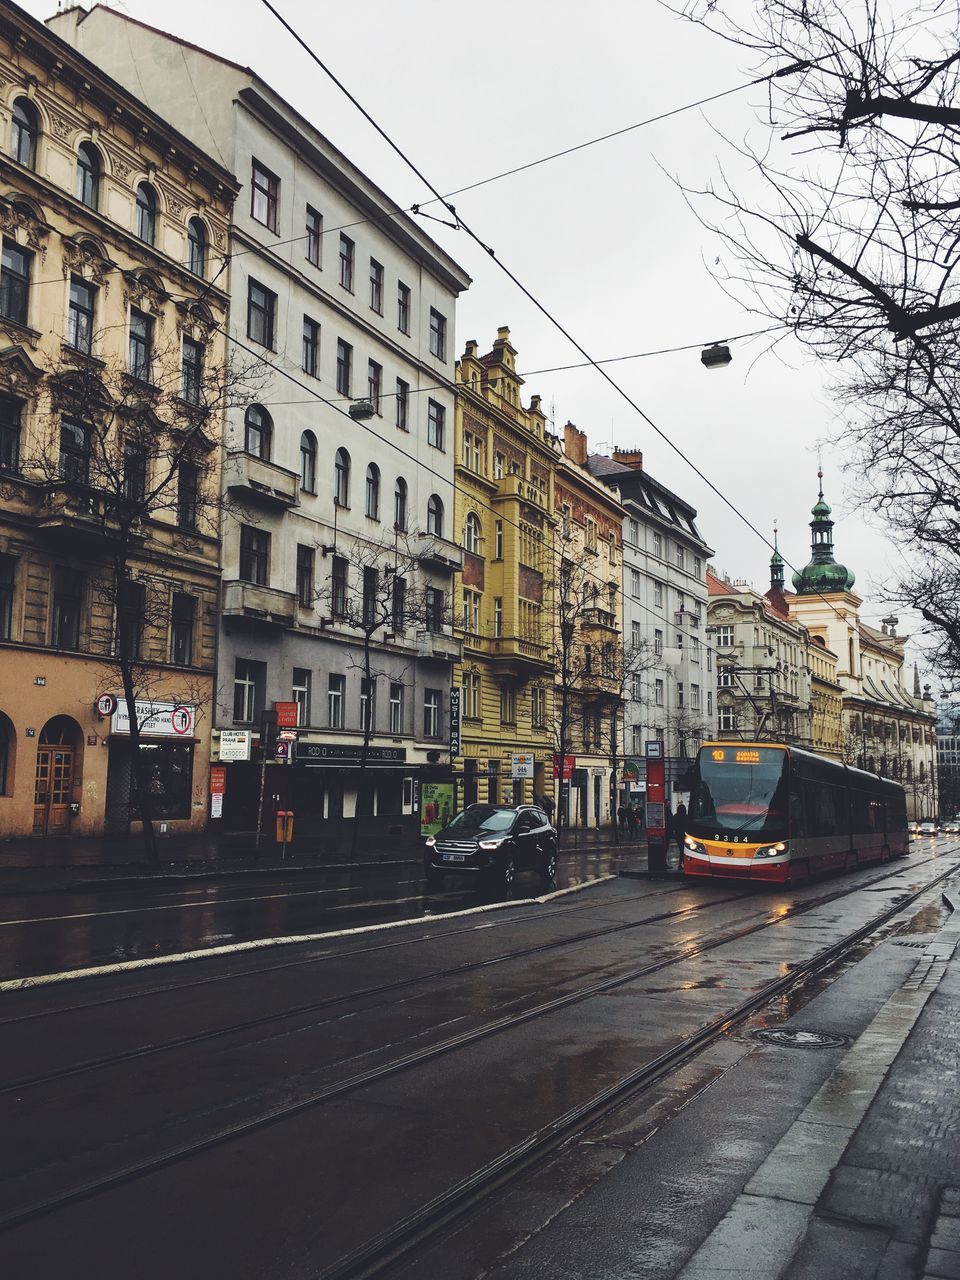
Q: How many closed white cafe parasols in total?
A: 0